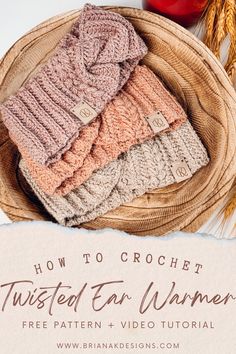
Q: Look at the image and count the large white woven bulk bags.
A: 0